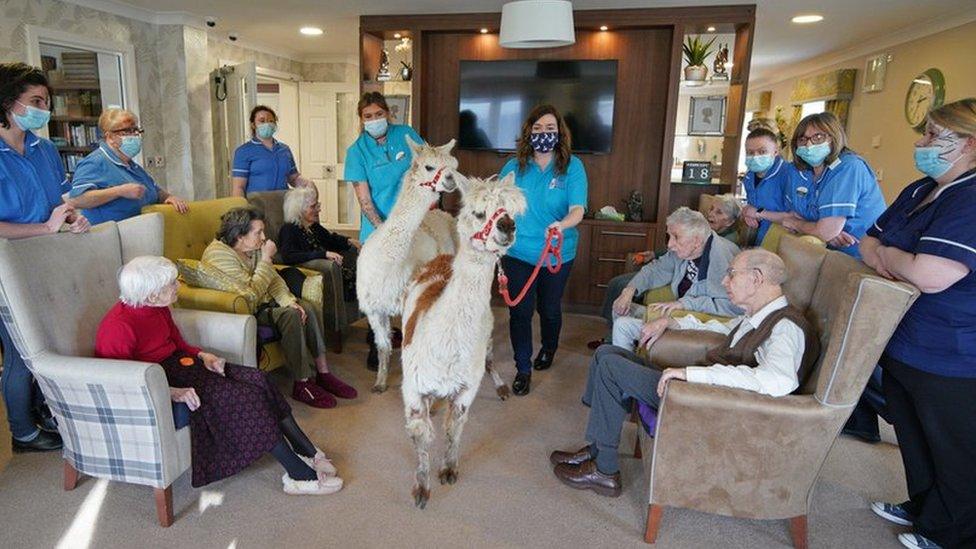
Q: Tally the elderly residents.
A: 6